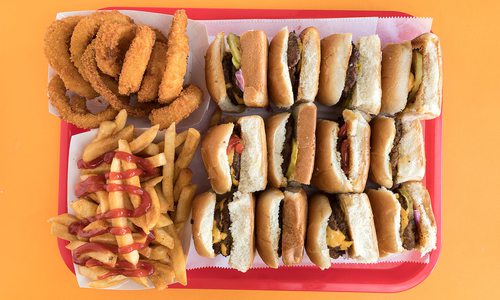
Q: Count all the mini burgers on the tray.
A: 12